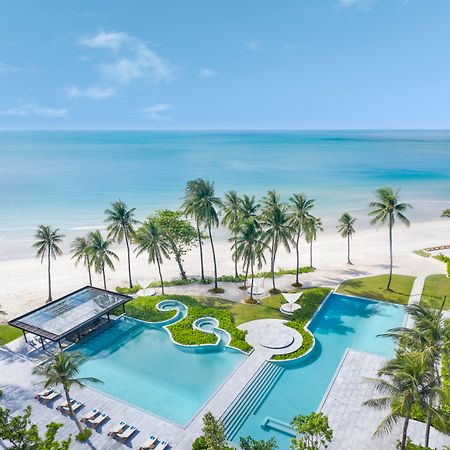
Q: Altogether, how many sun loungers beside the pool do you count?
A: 10